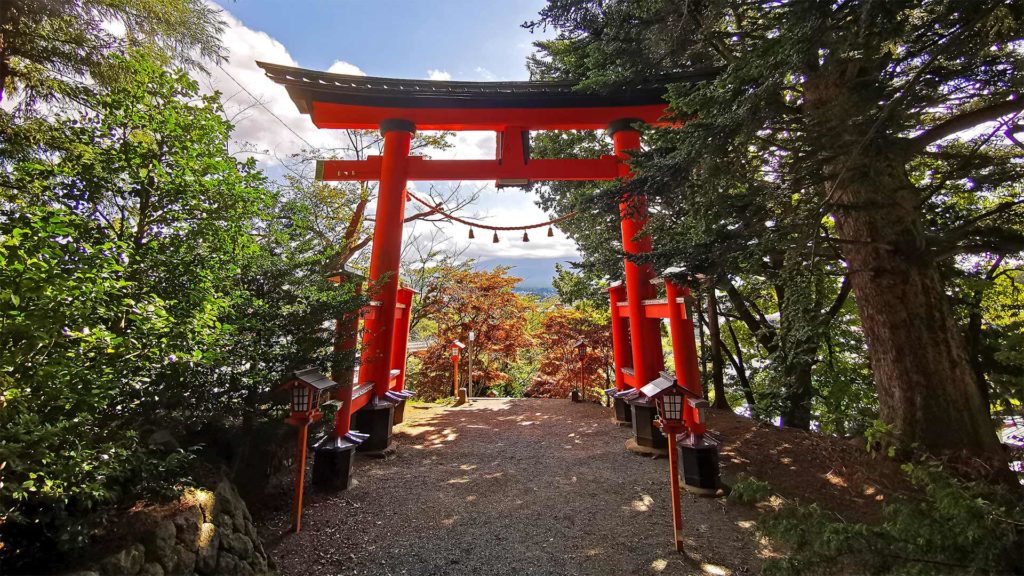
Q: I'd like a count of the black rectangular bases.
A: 6